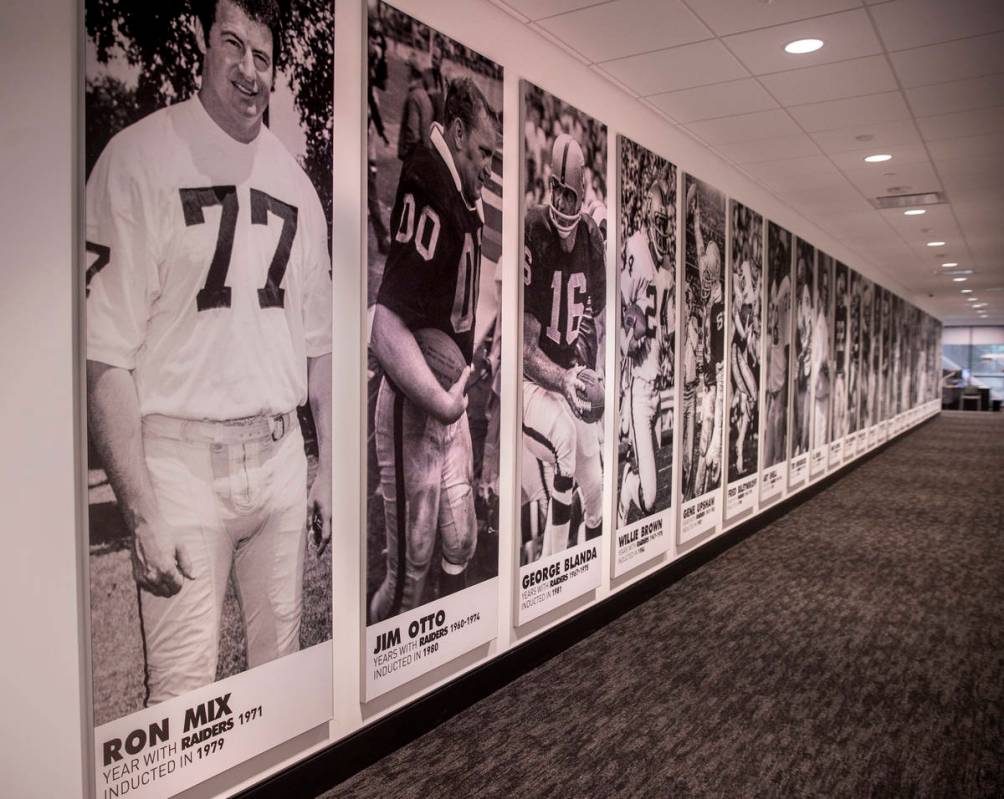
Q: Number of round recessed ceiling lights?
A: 11